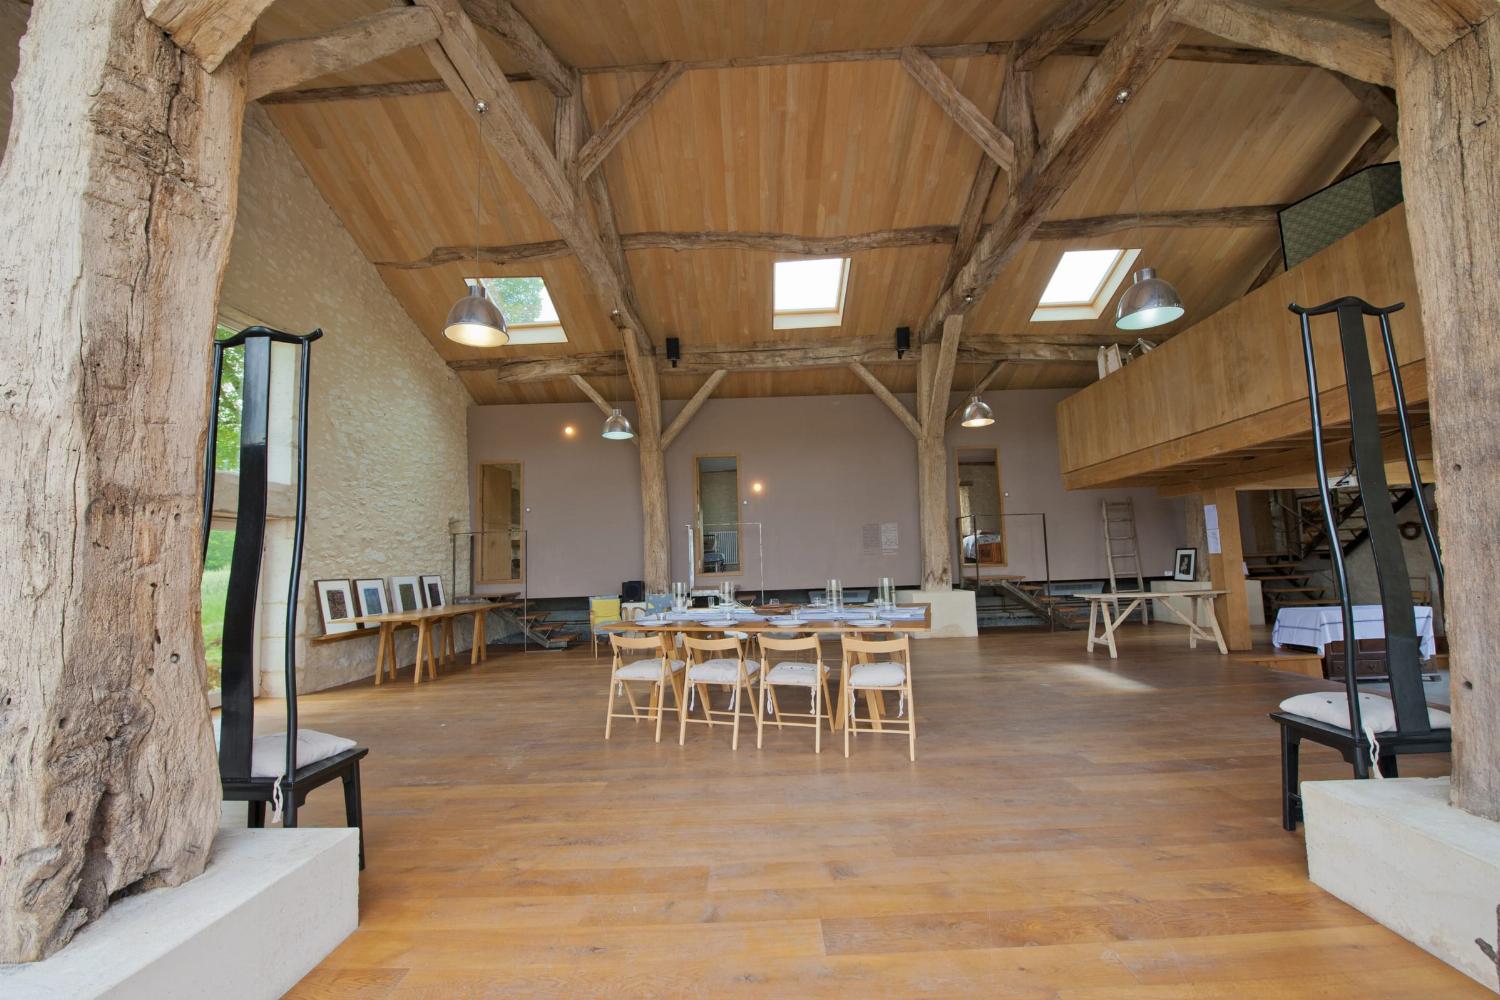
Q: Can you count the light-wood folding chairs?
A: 4